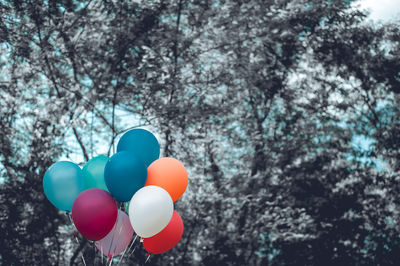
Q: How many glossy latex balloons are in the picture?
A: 9